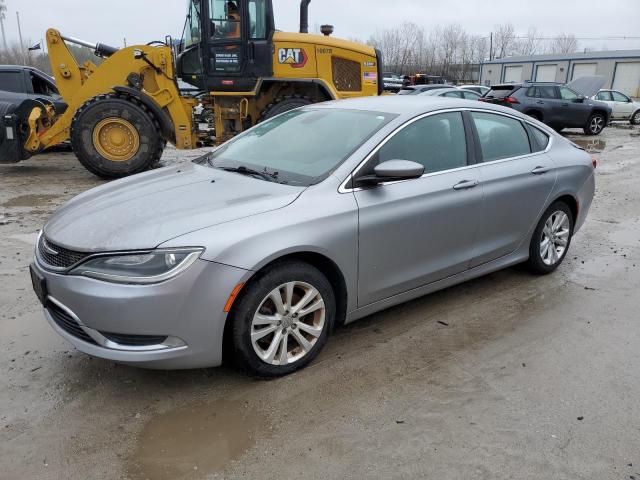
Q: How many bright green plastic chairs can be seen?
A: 0